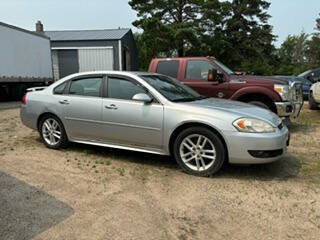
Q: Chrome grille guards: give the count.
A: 1